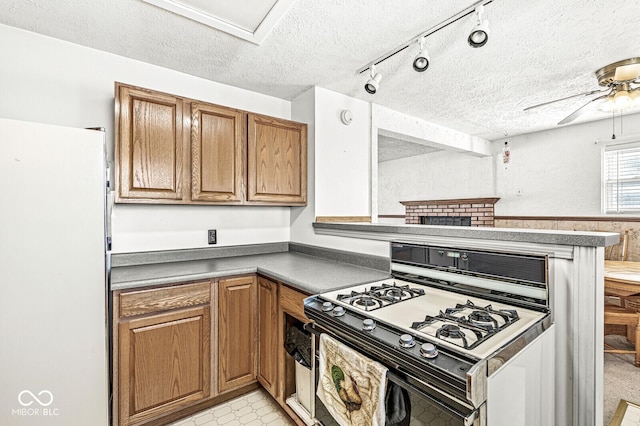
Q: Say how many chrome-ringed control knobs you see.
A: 5